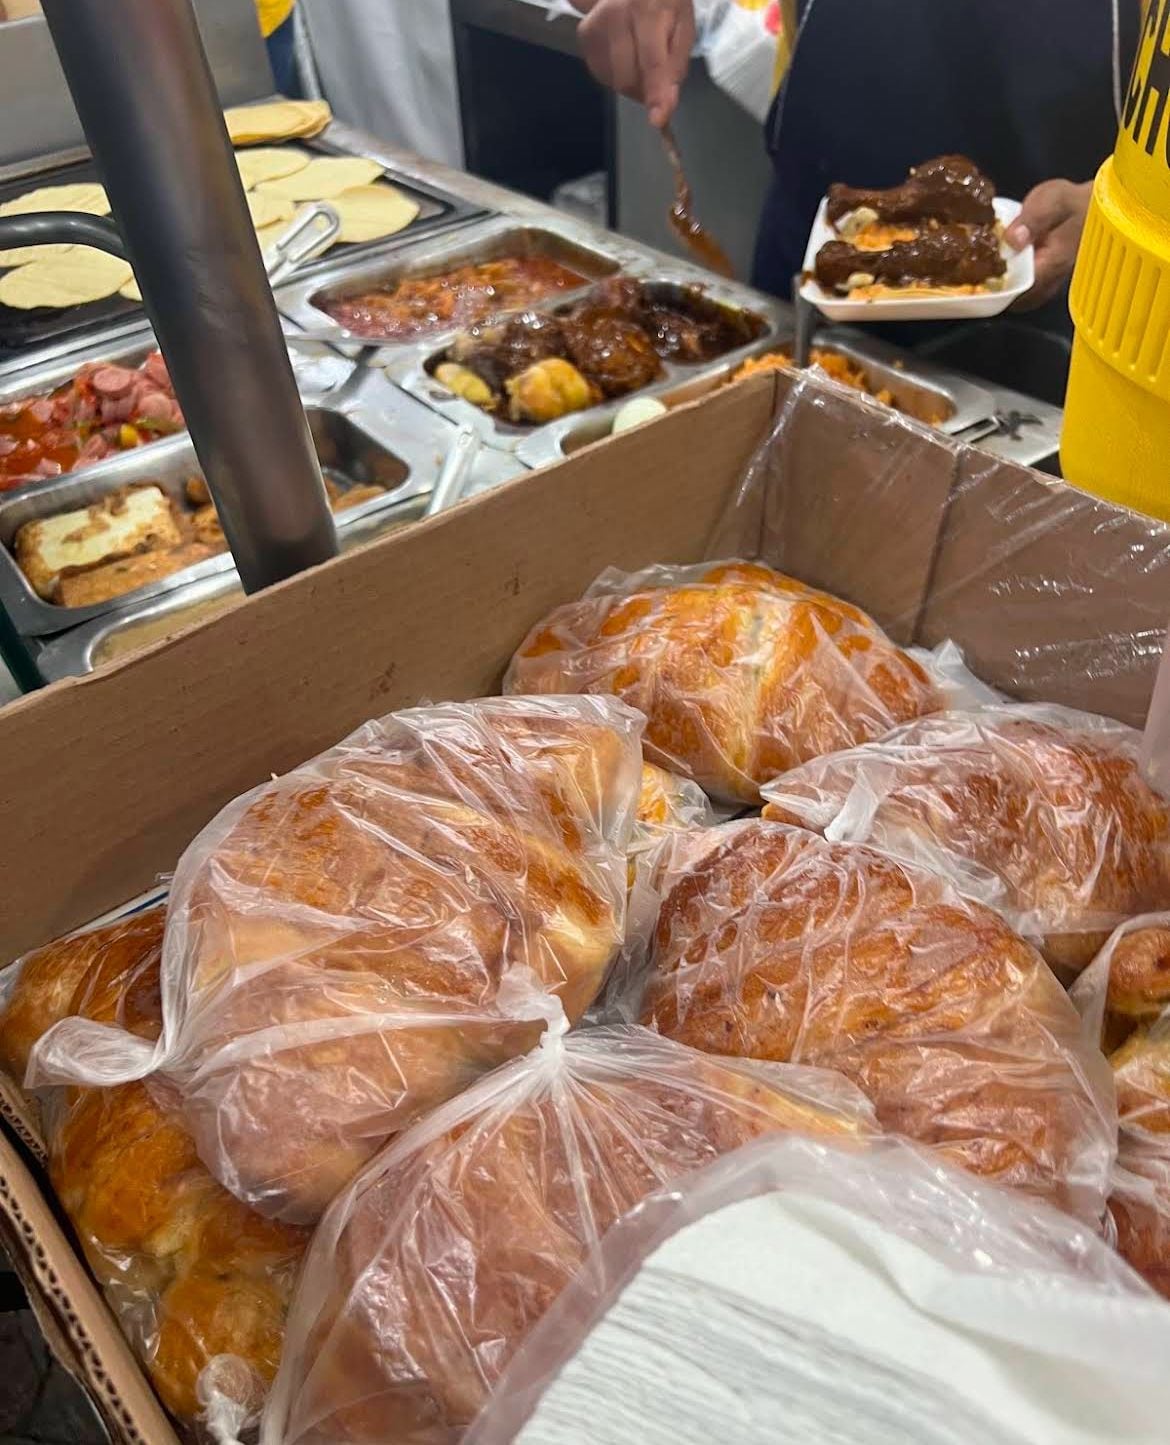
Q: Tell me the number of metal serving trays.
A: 6